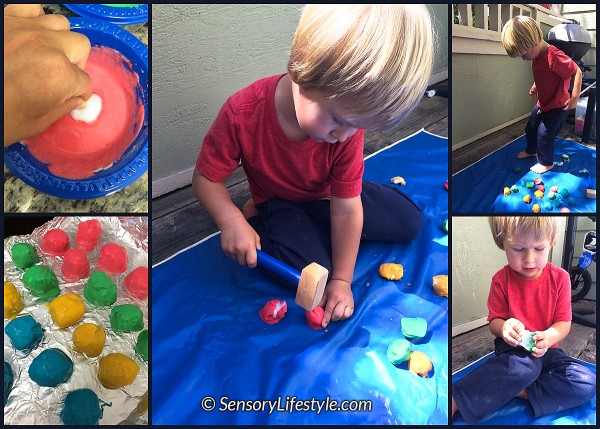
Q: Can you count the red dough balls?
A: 11